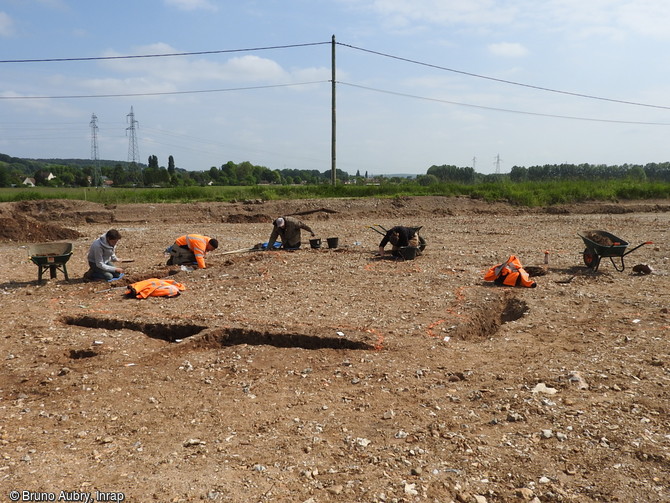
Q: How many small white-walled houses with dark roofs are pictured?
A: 2